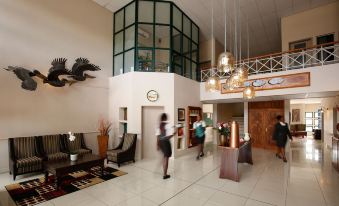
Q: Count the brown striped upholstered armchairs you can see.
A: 4